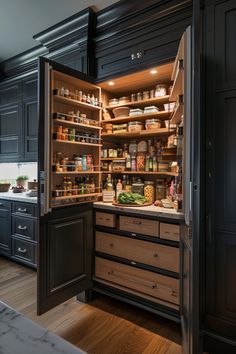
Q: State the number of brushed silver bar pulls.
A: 3